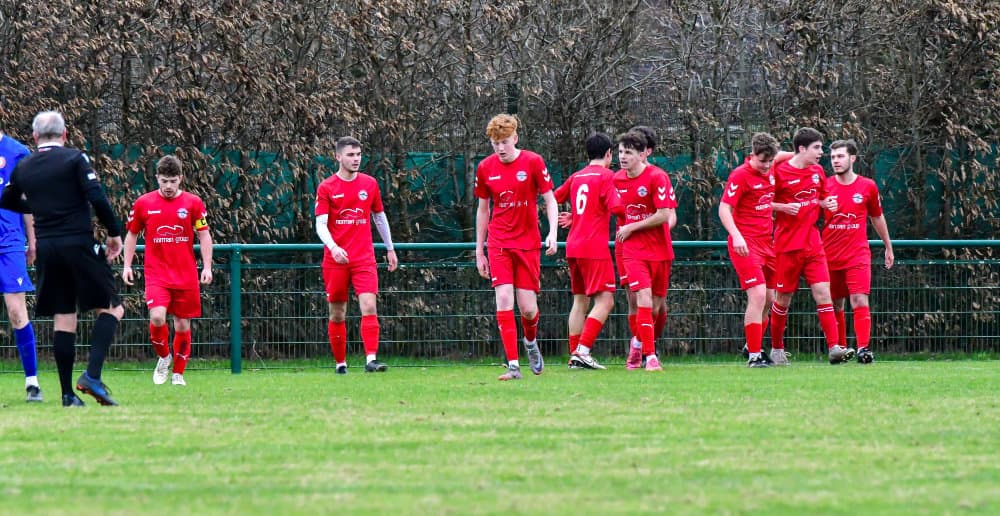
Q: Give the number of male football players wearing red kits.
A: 9